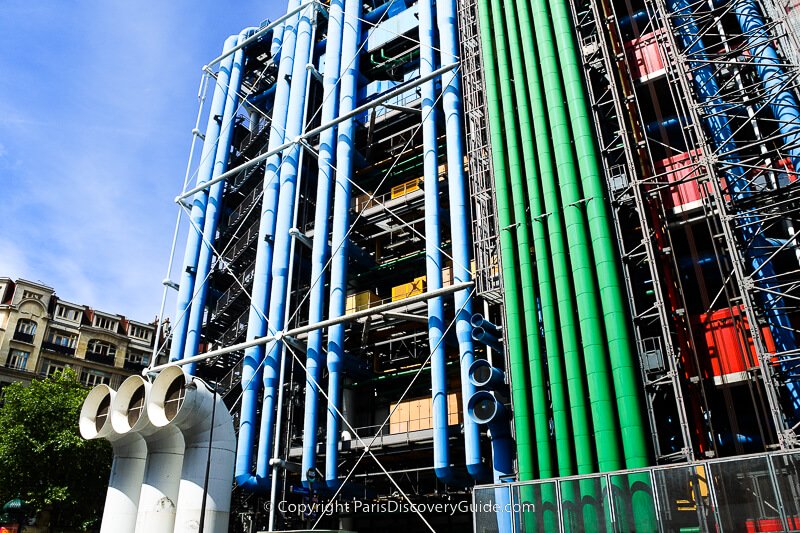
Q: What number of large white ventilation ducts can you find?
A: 3